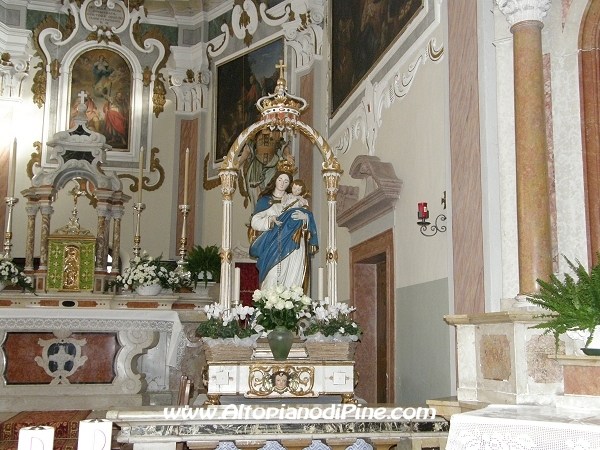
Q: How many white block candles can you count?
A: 2